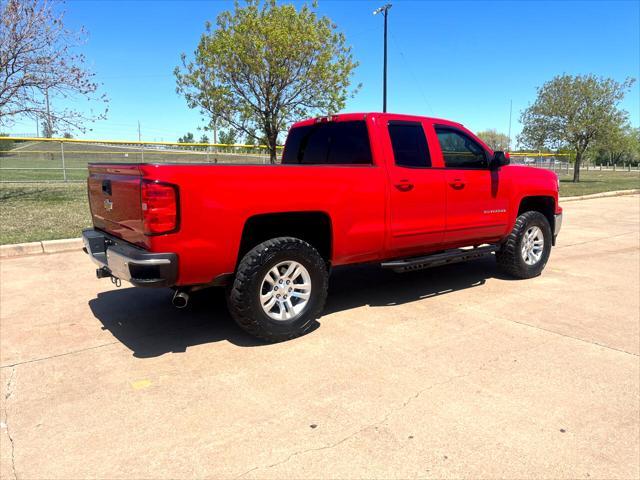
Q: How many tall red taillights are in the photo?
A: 1